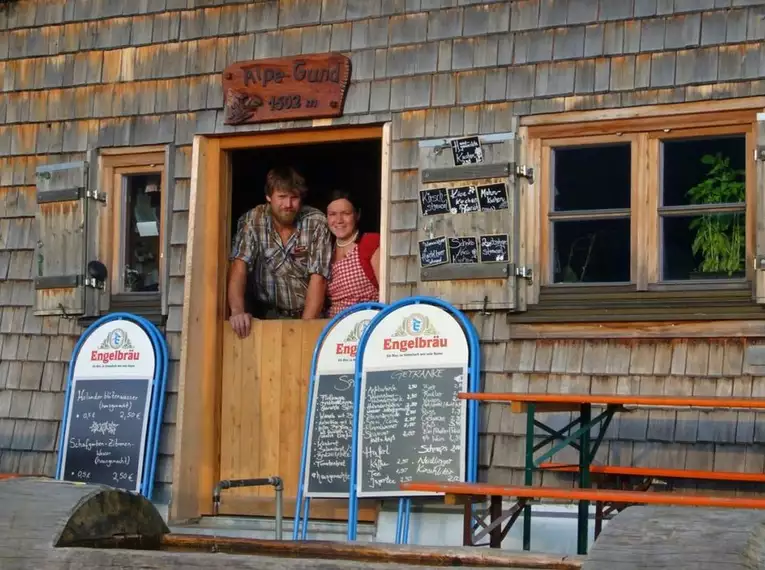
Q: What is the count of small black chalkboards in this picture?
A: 7